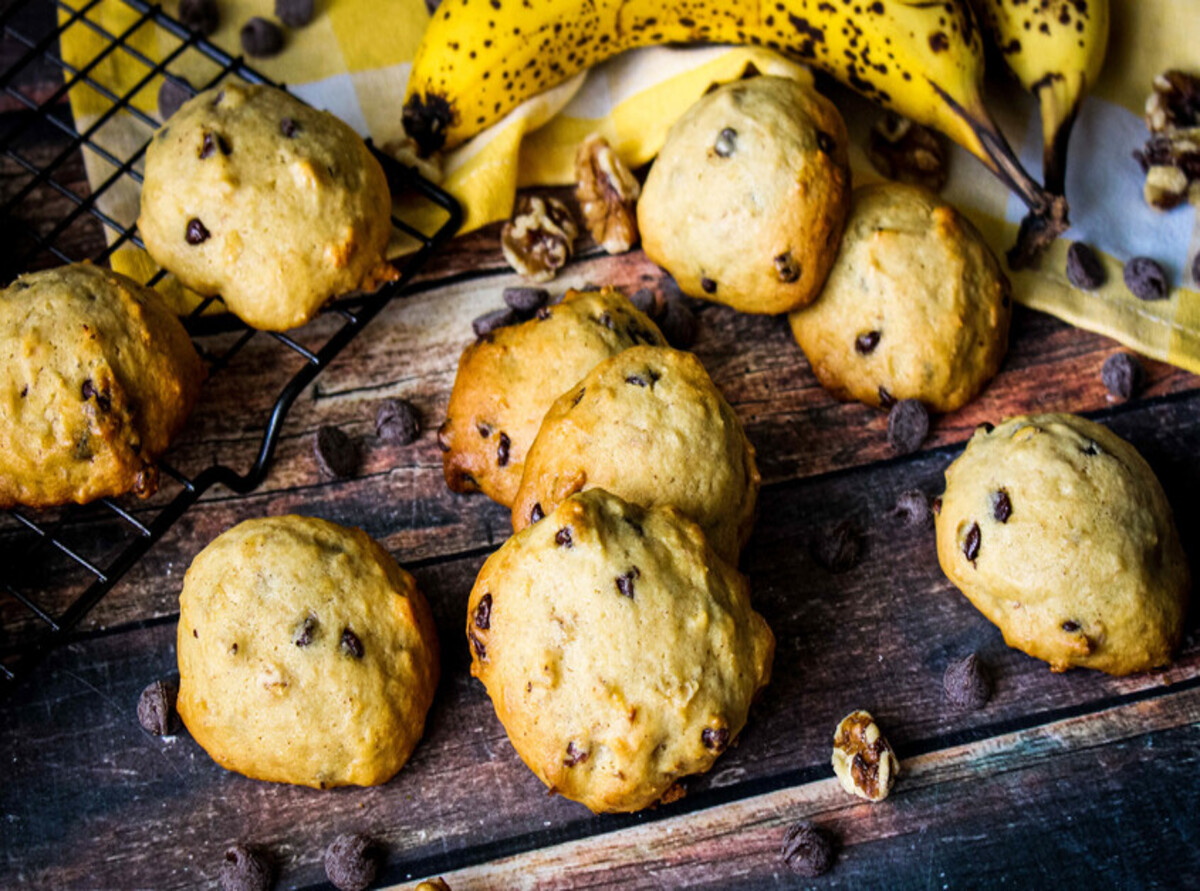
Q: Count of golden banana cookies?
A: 9